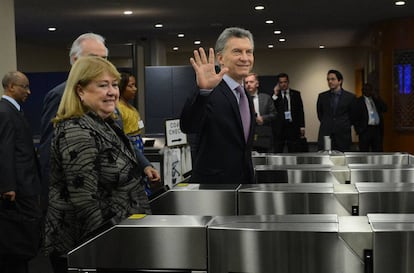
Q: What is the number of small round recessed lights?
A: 13